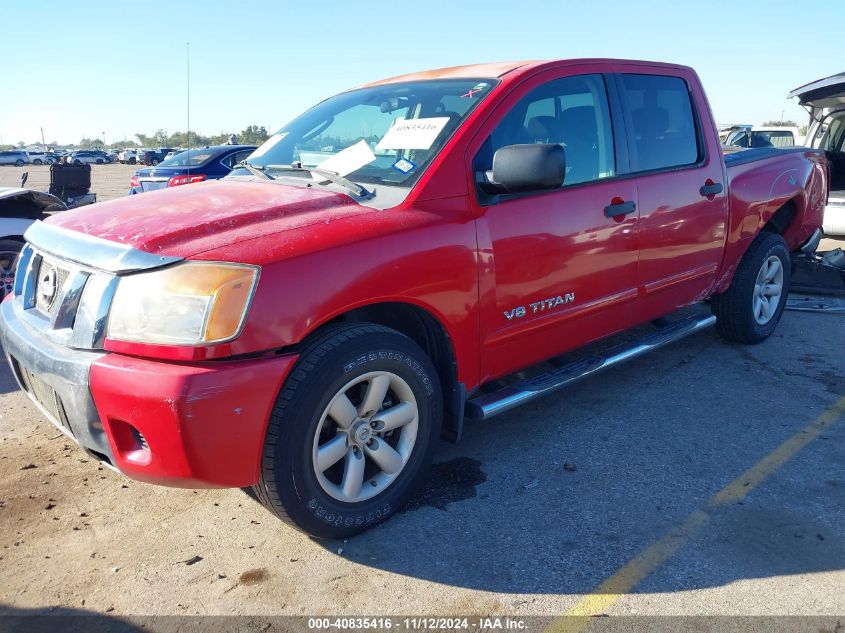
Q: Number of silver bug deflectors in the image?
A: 1